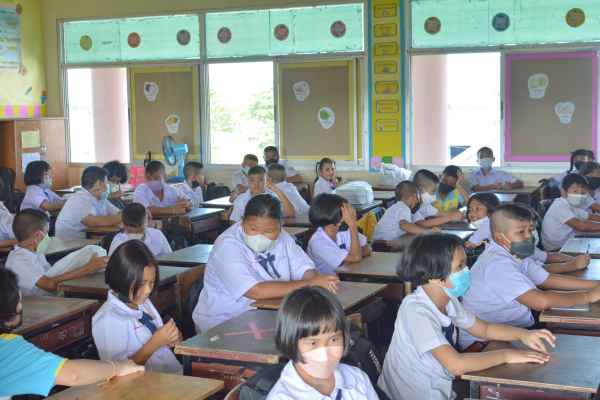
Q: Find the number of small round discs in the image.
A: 9